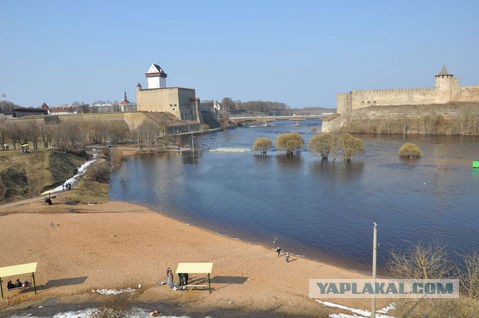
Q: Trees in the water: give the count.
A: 5